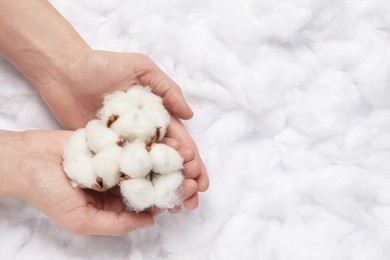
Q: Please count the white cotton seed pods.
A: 3